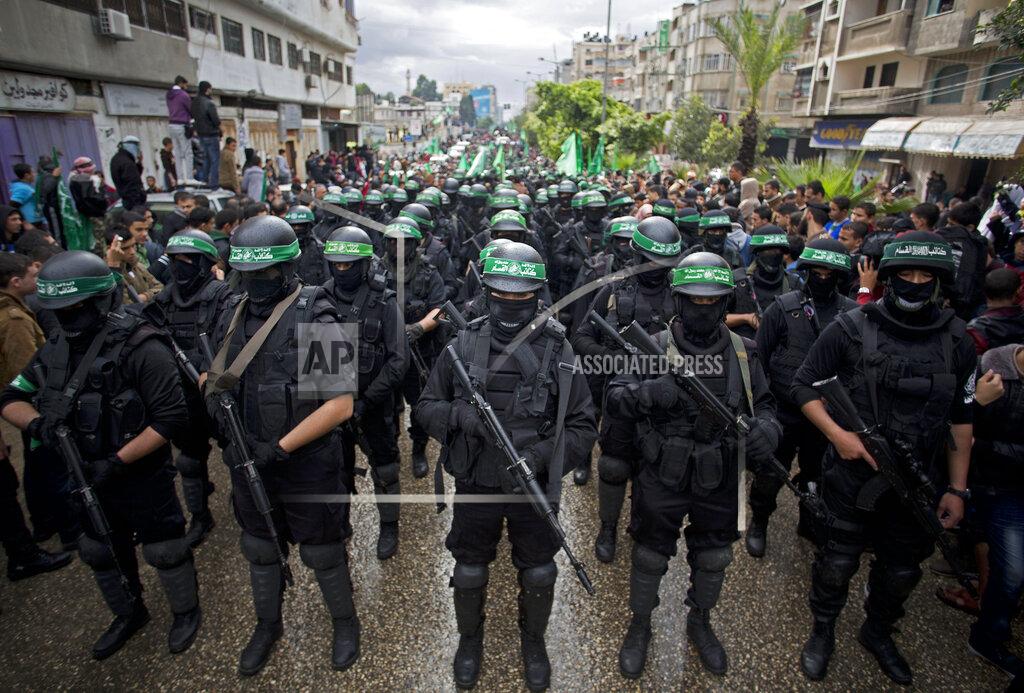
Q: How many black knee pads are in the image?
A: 13